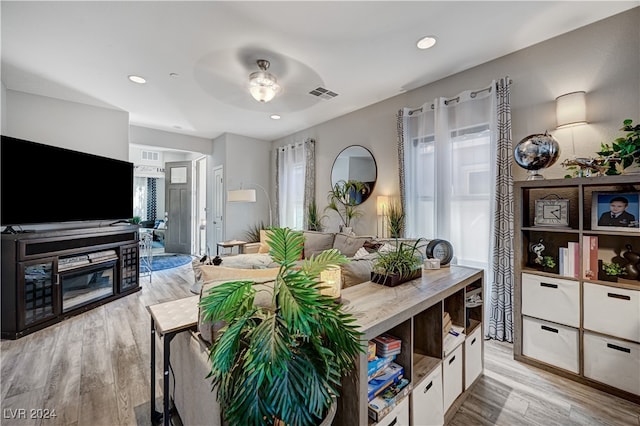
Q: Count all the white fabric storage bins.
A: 8